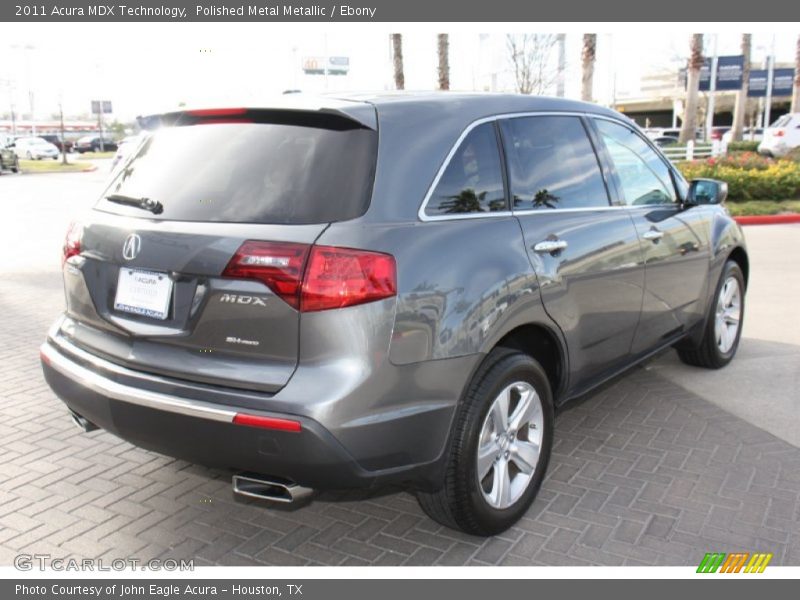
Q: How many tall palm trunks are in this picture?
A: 6